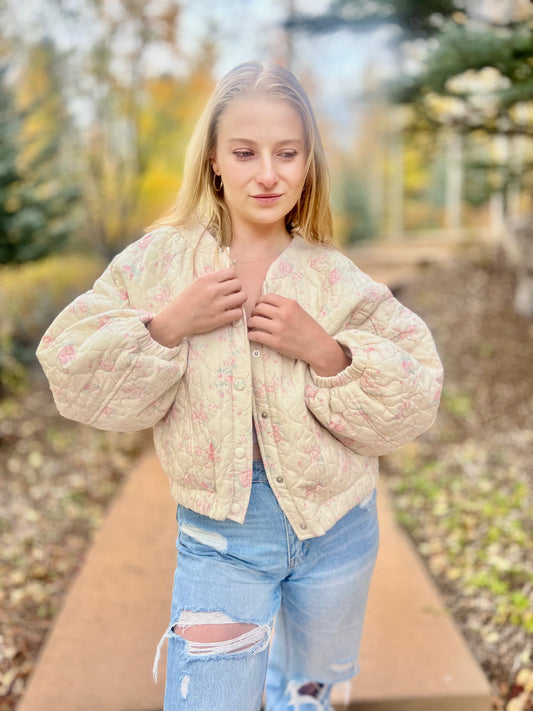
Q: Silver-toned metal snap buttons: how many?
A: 4